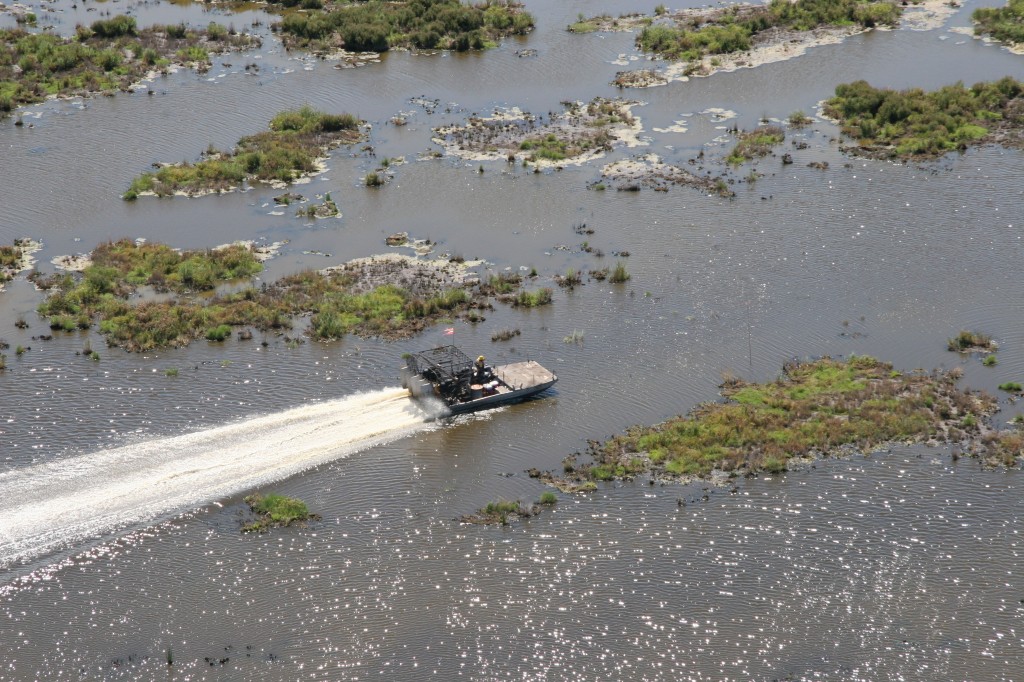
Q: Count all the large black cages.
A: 1